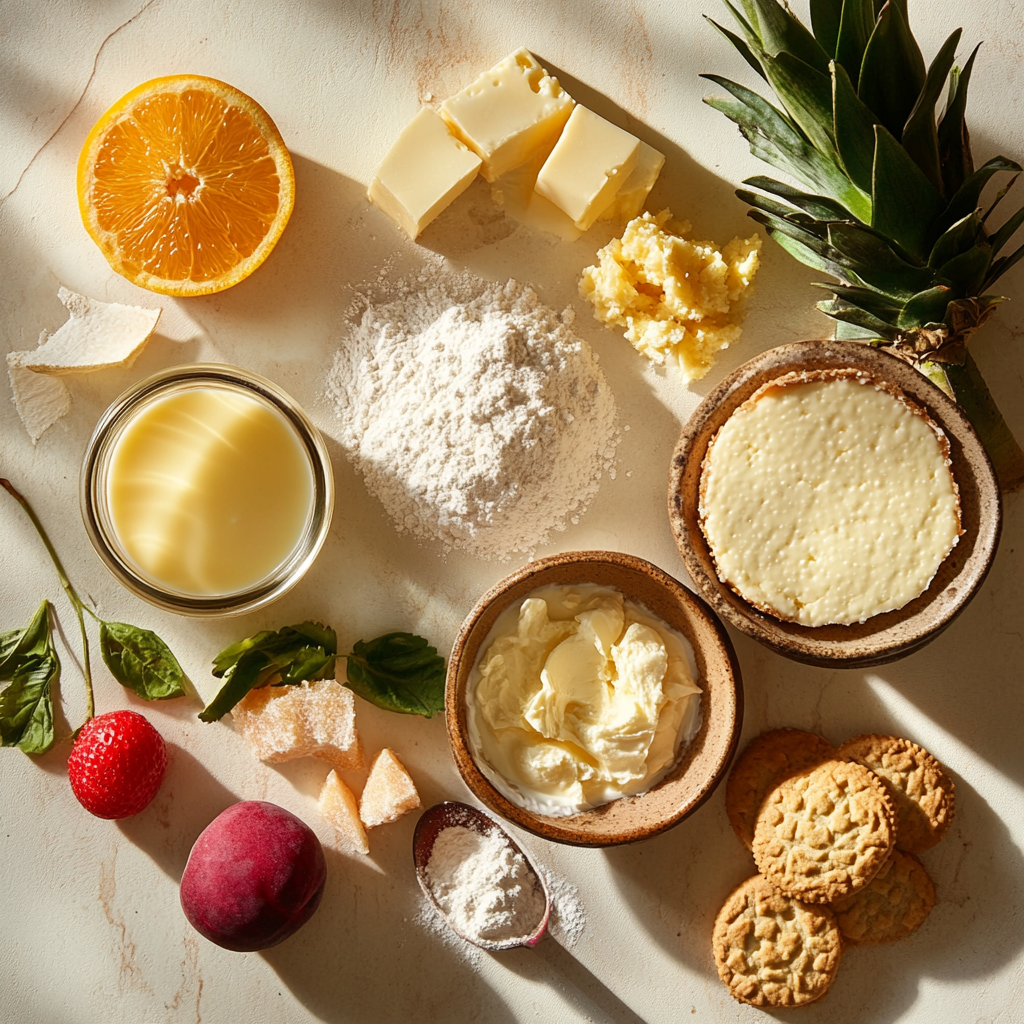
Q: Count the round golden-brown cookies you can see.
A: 5